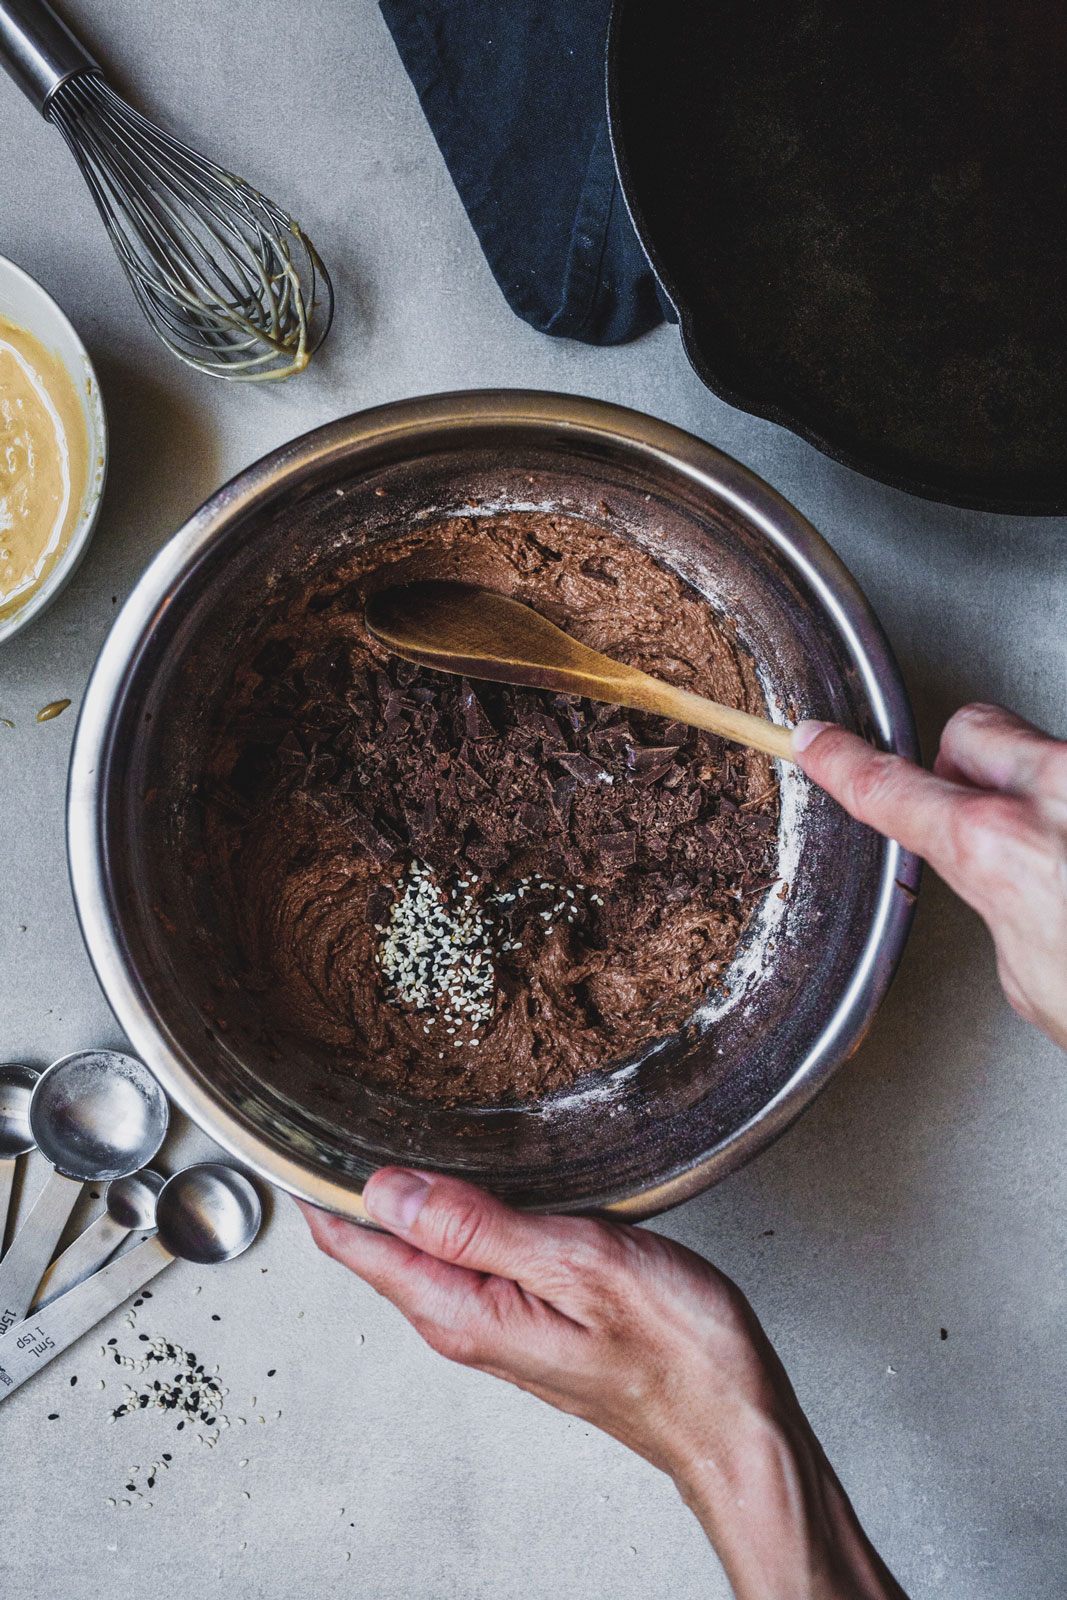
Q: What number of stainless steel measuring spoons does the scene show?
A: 4